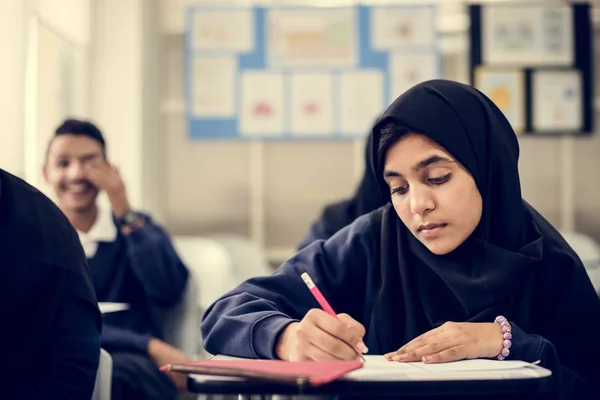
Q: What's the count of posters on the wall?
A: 11